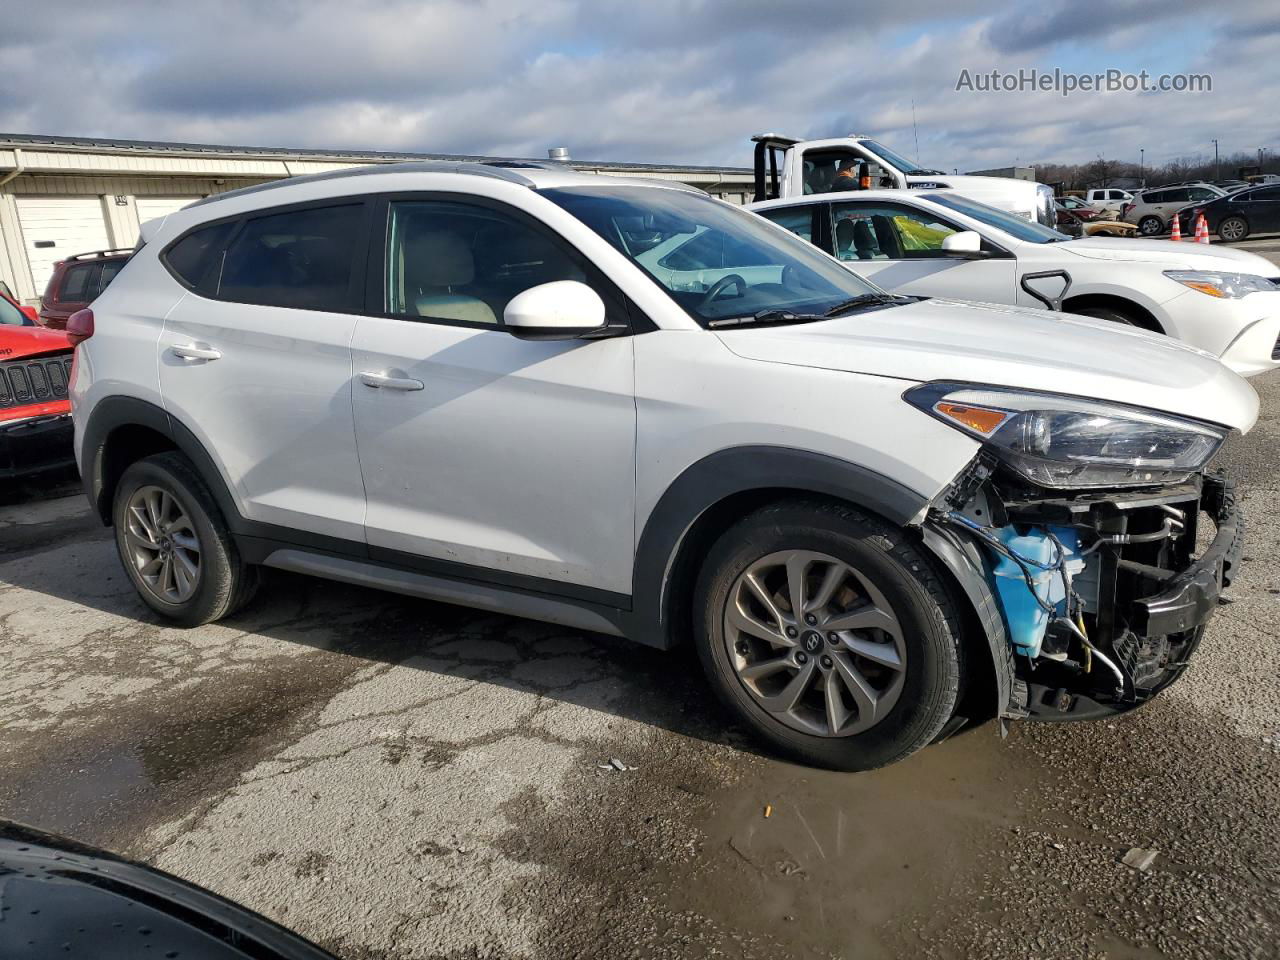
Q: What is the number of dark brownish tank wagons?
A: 0